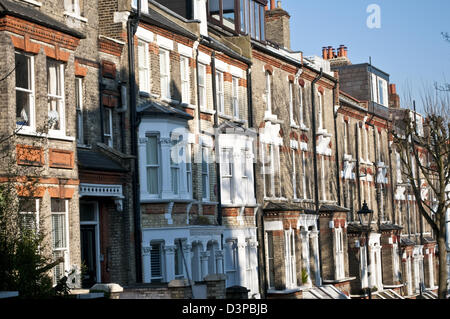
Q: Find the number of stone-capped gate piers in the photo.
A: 3